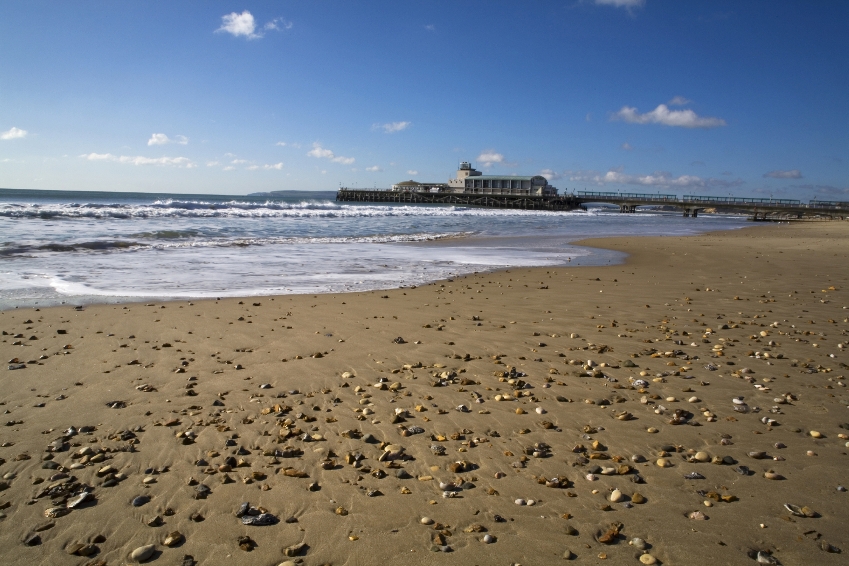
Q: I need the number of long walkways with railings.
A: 1